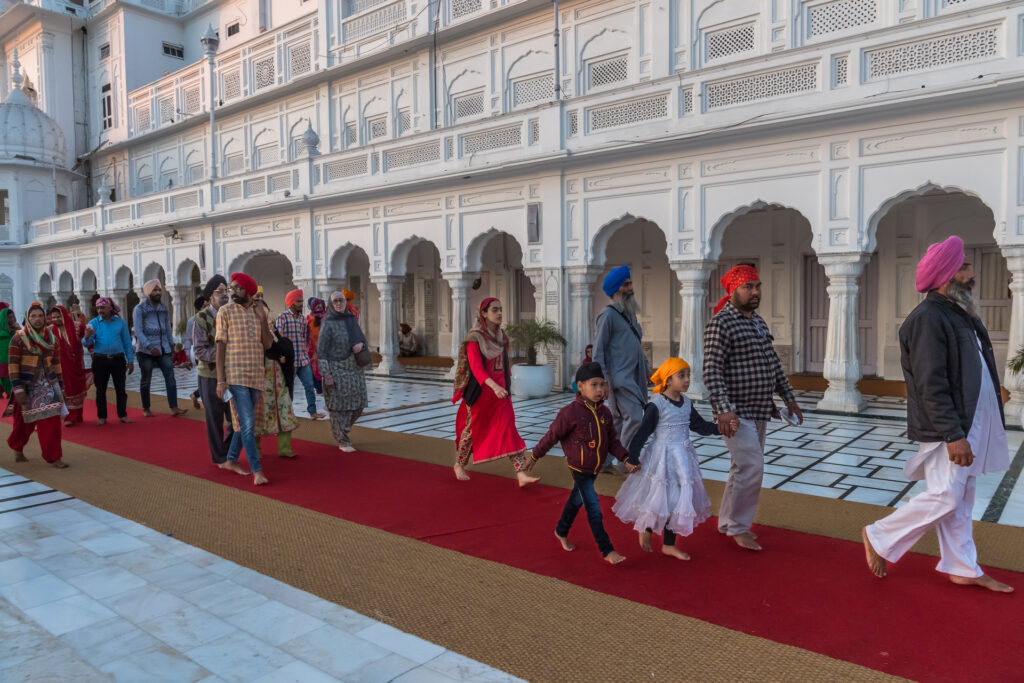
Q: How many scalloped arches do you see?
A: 13